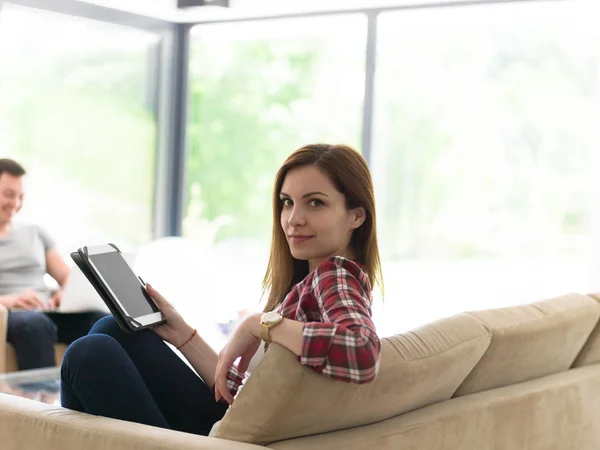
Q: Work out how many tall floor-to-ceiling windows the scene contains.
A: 3